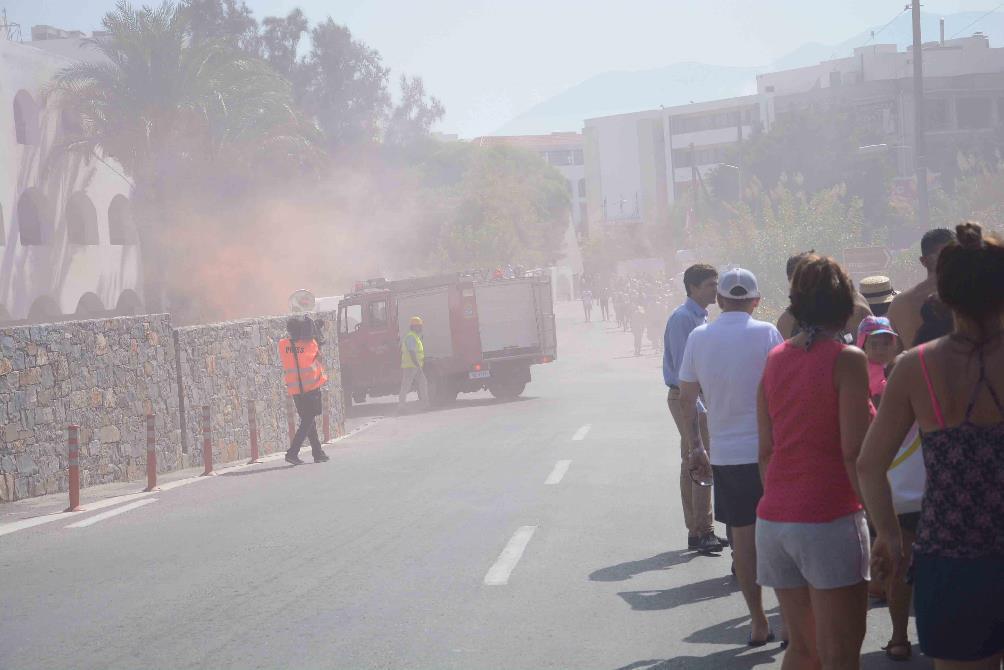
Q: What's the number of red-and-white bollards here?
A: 6